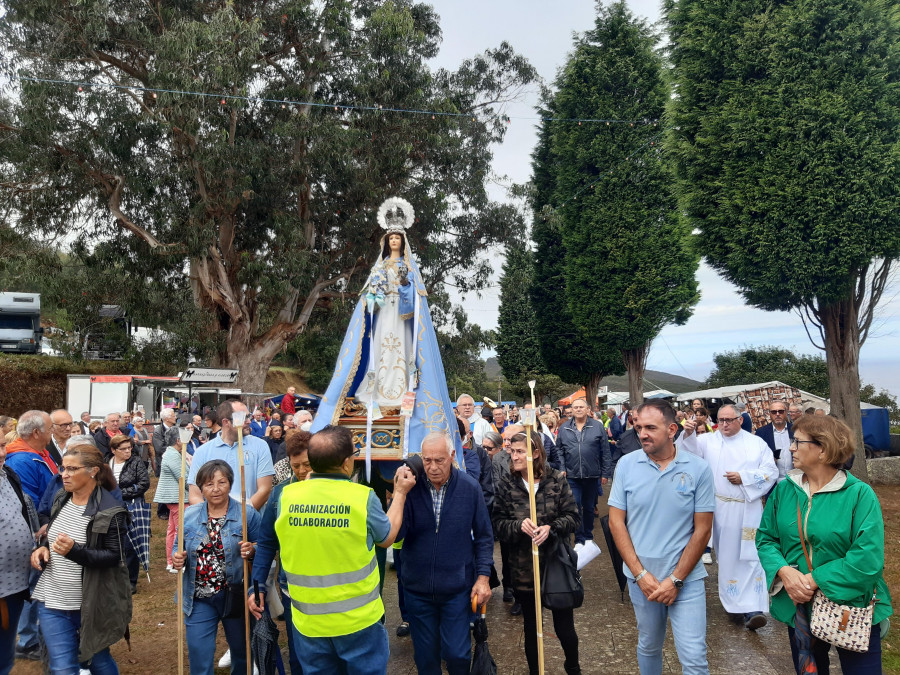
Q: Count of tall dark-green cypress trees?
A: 4